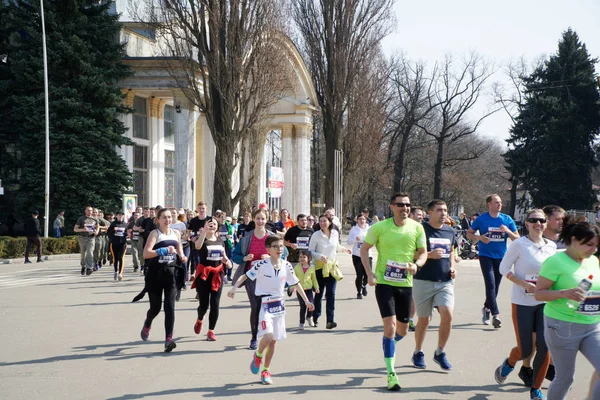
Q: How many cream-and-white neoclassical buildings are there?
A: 1